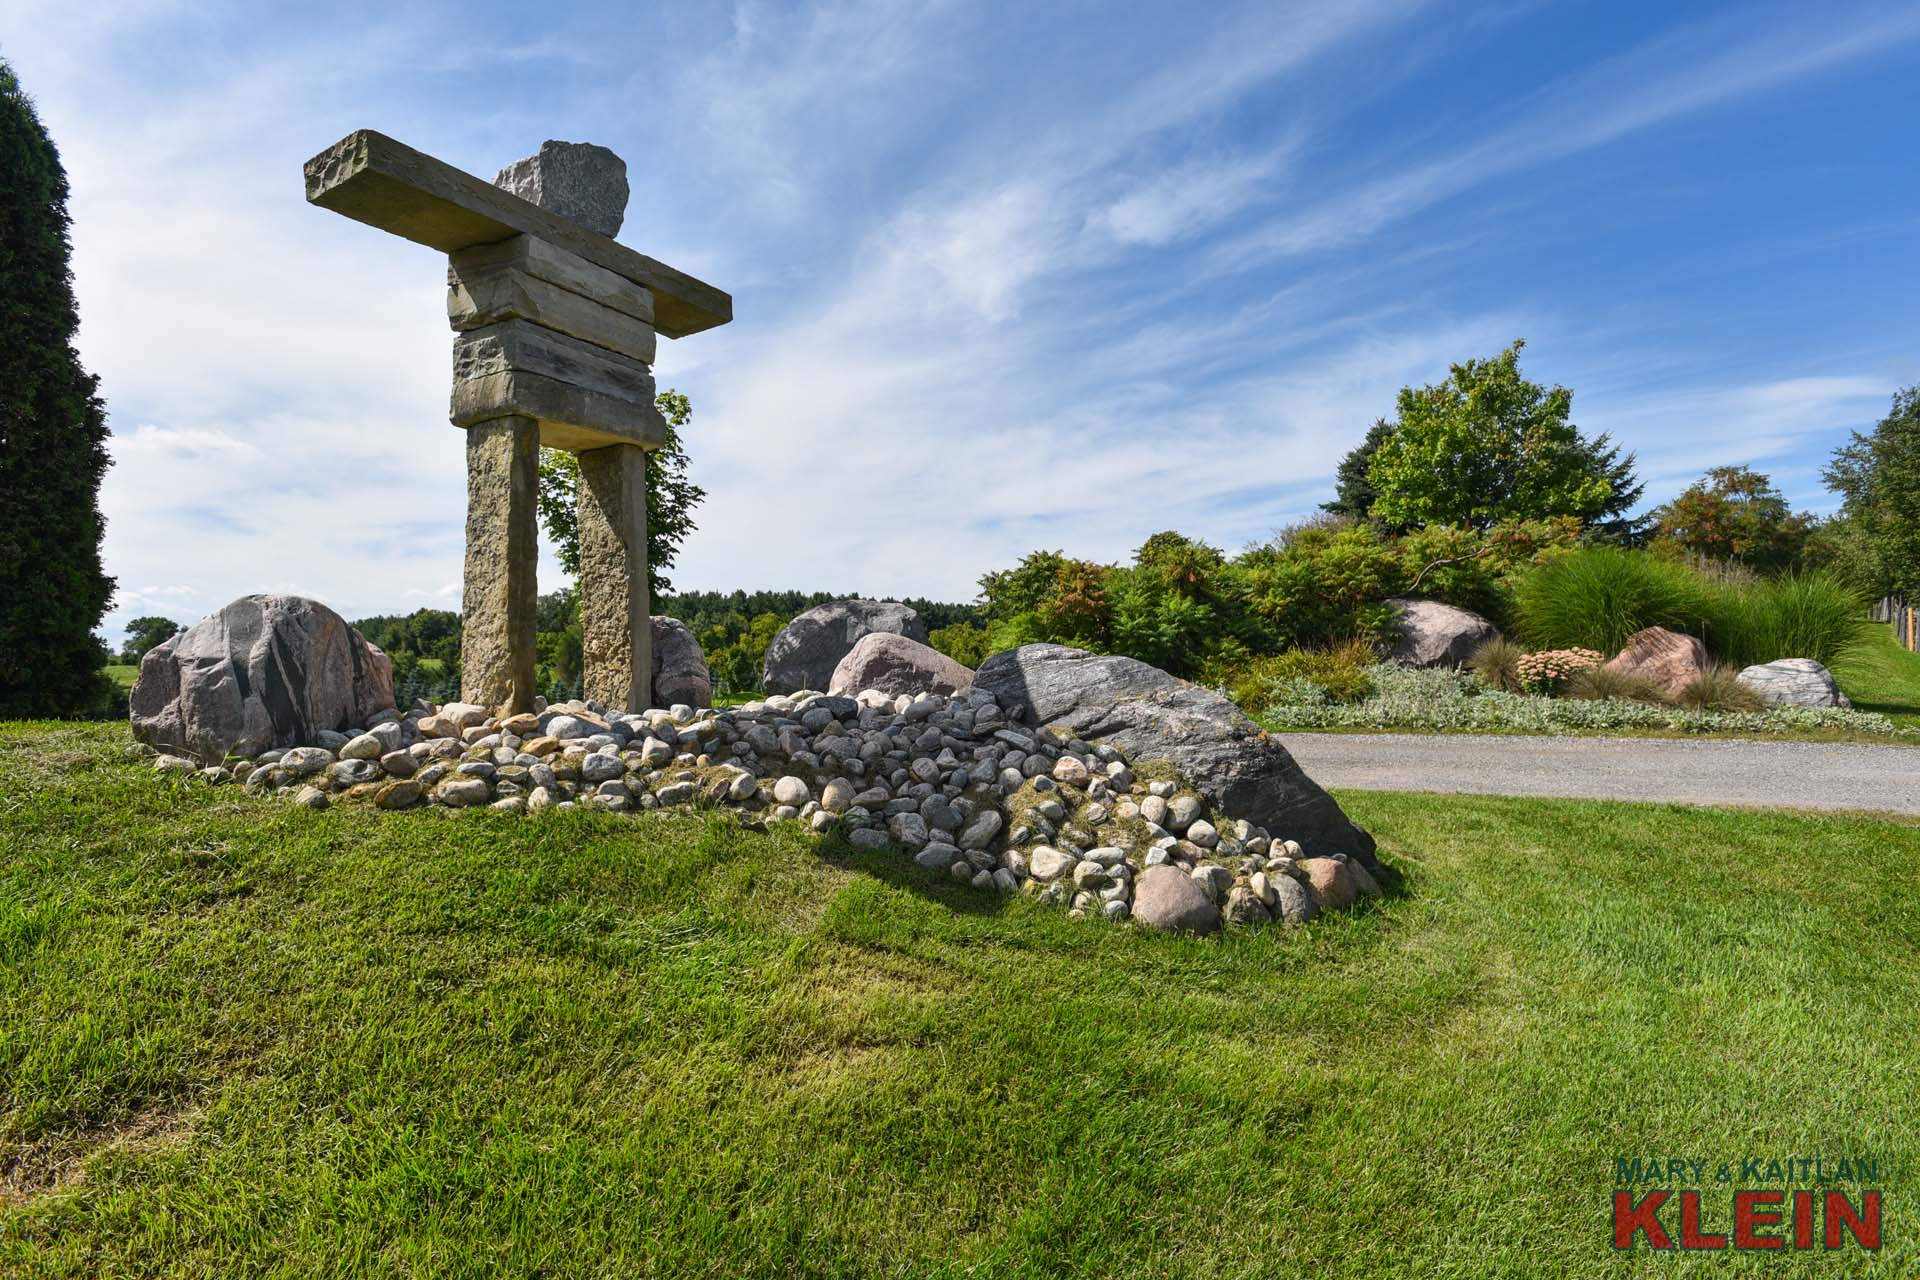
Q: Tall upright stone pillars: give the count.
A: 2